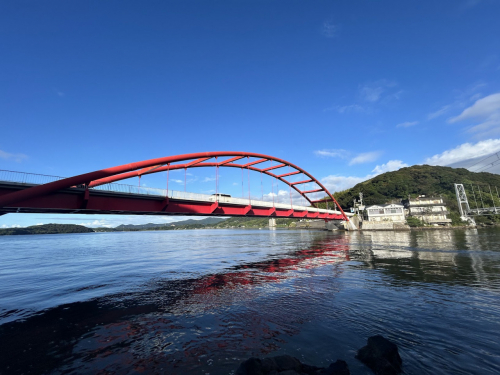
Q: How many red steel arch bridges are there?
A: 1